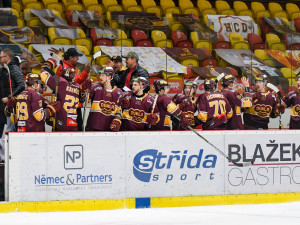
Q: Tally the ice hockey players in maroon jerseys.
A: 10